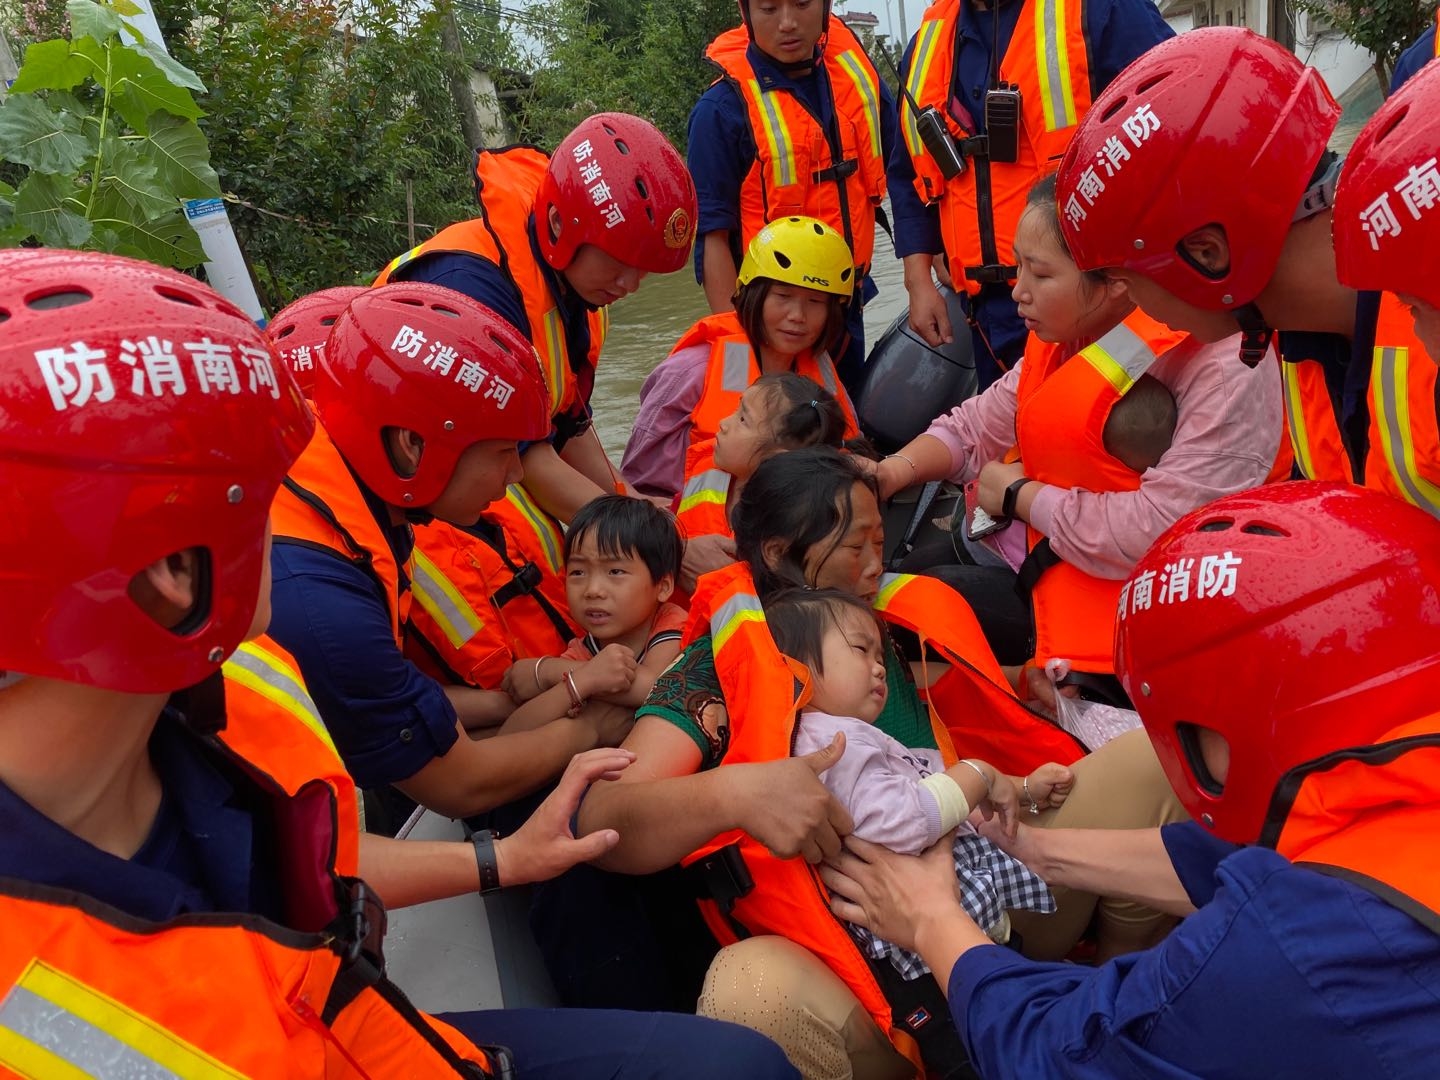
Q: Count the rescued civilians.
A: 7